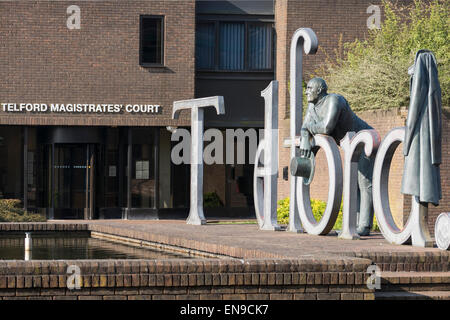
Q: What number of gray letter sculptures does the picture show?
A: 7